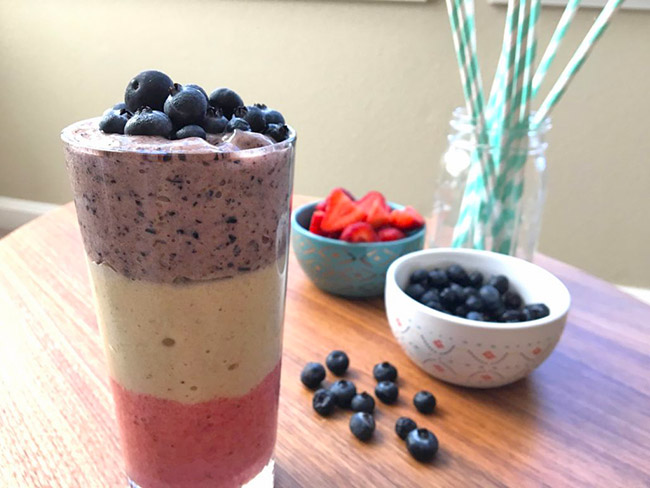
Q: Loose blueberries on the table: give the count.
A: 11